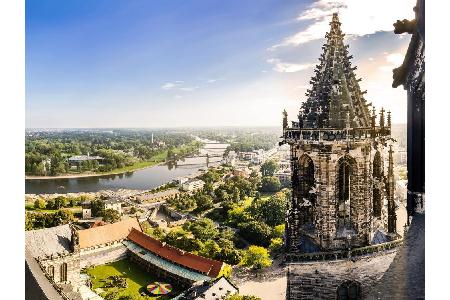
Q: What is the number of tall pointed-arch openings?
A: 3